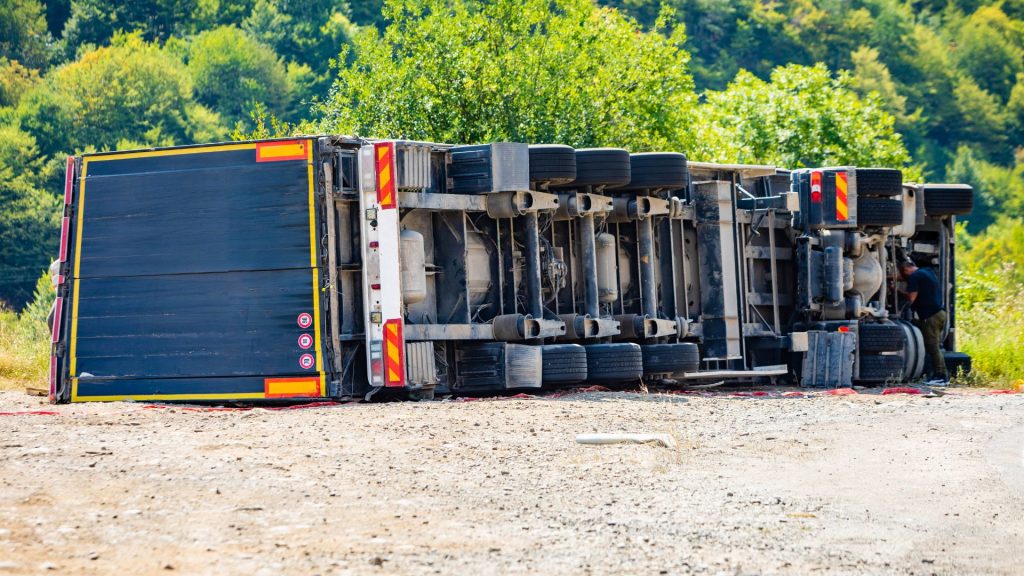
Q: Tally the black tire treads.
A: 12